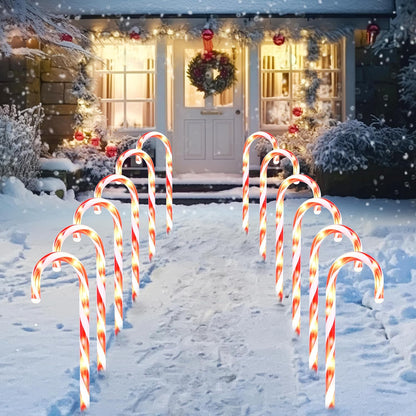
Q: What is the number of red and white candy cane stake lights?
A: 12